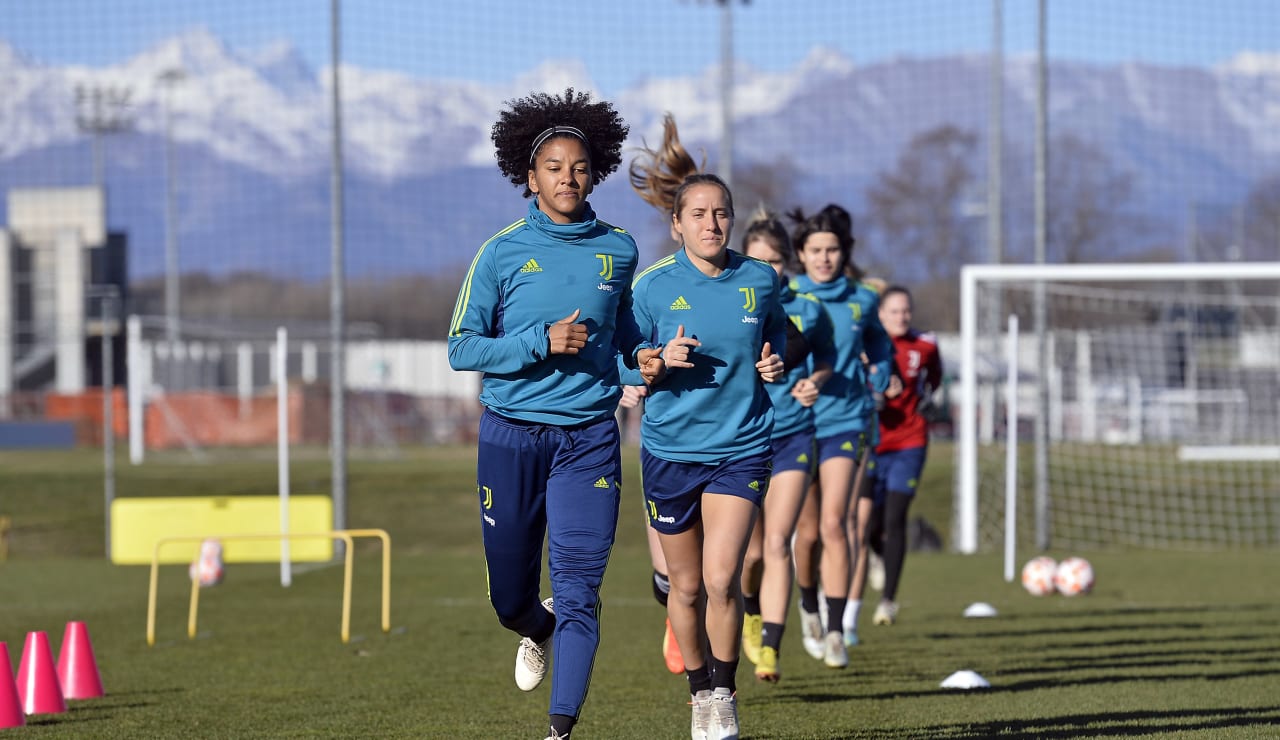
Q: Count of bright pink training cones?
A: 3